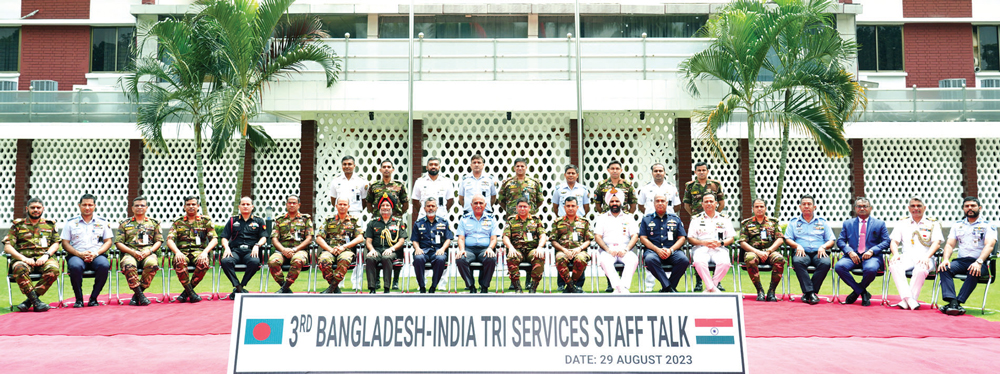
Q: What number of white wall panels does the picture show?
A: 11